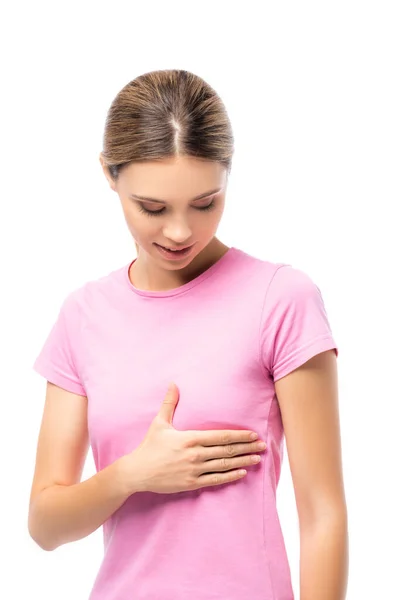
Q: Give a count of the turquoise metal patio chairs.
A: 0